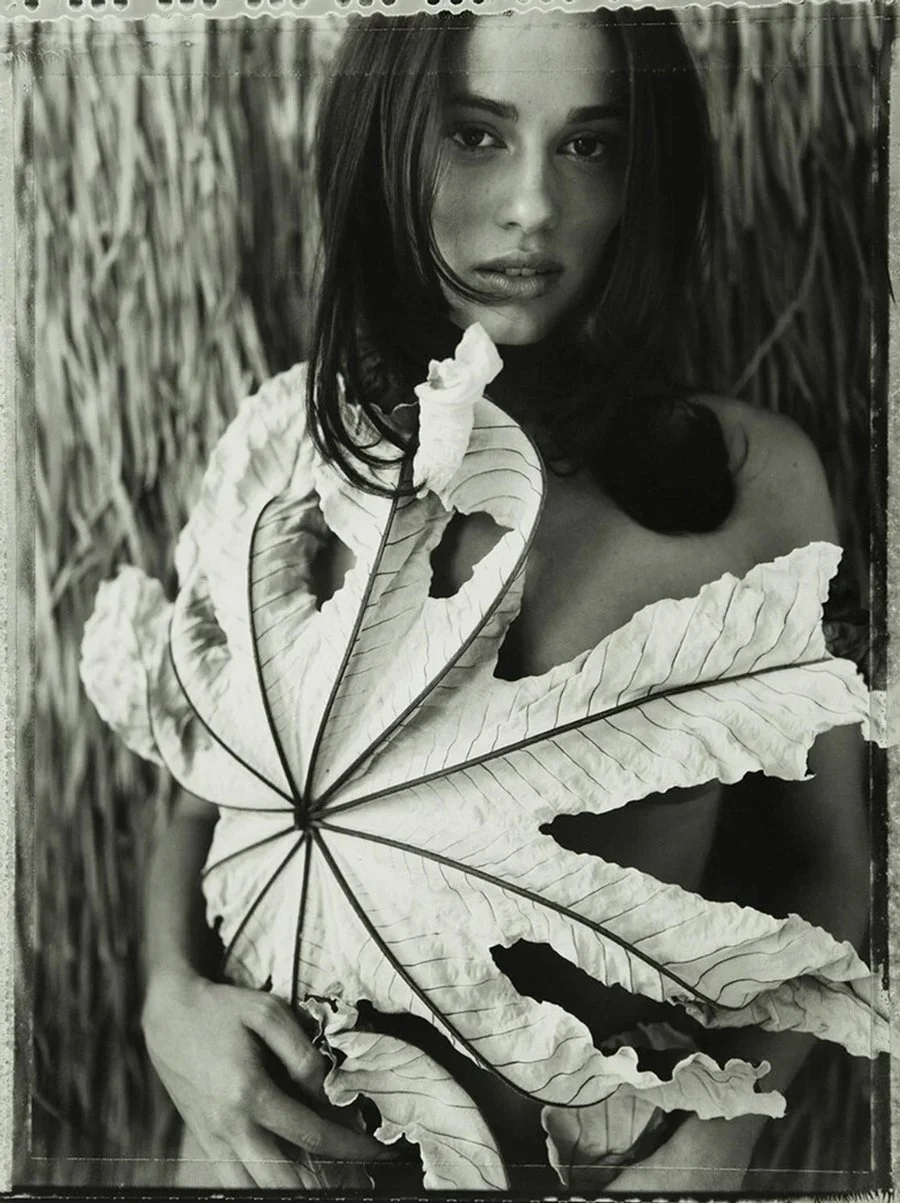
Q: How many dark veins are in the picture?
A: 11